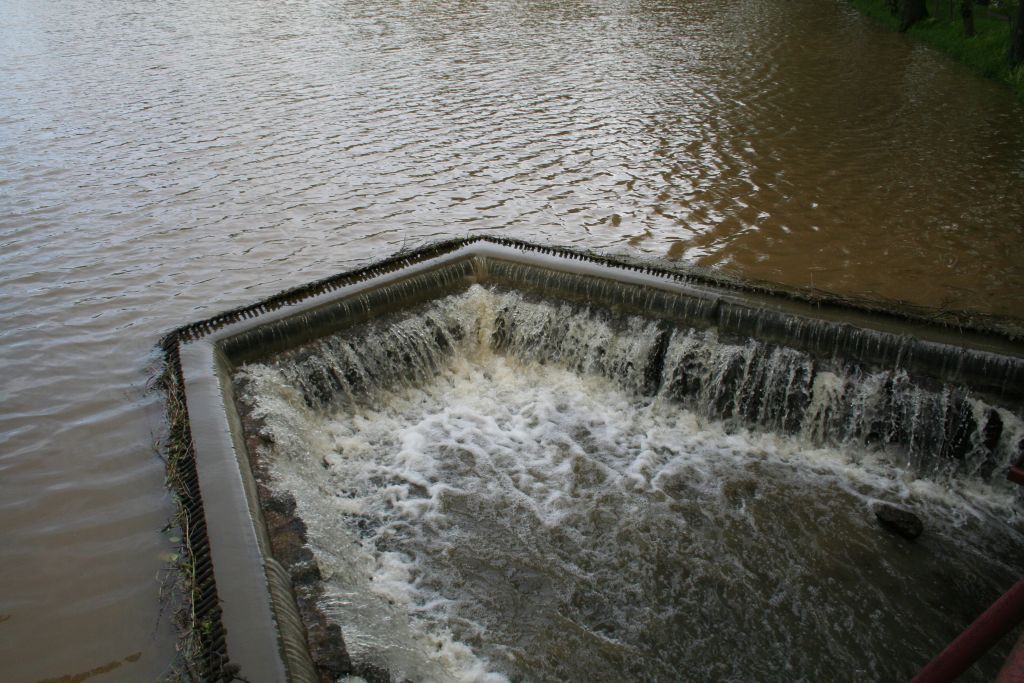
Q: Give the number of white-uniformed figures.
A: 0